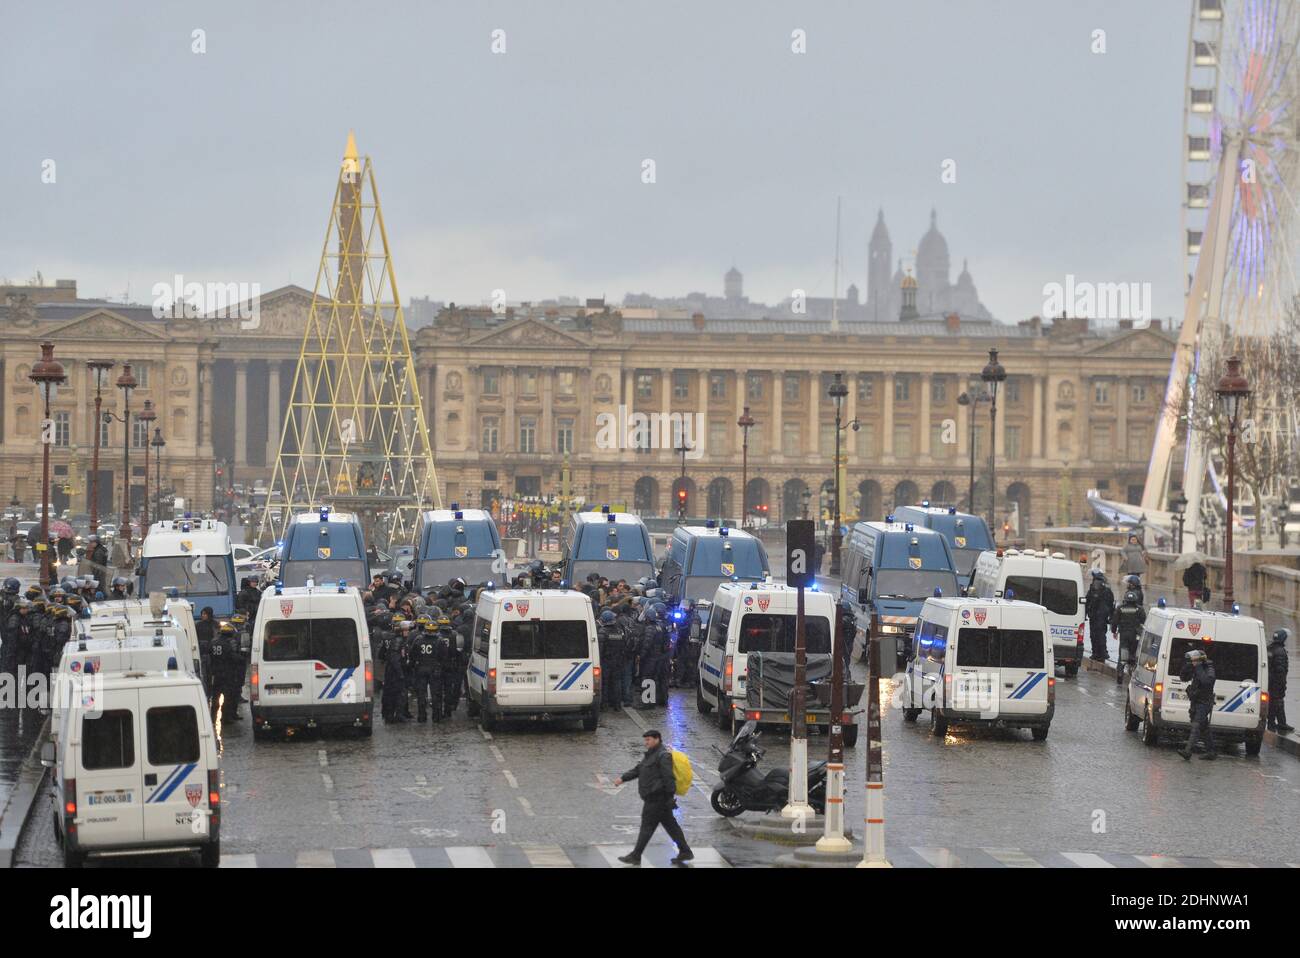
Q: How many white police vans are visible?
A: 10